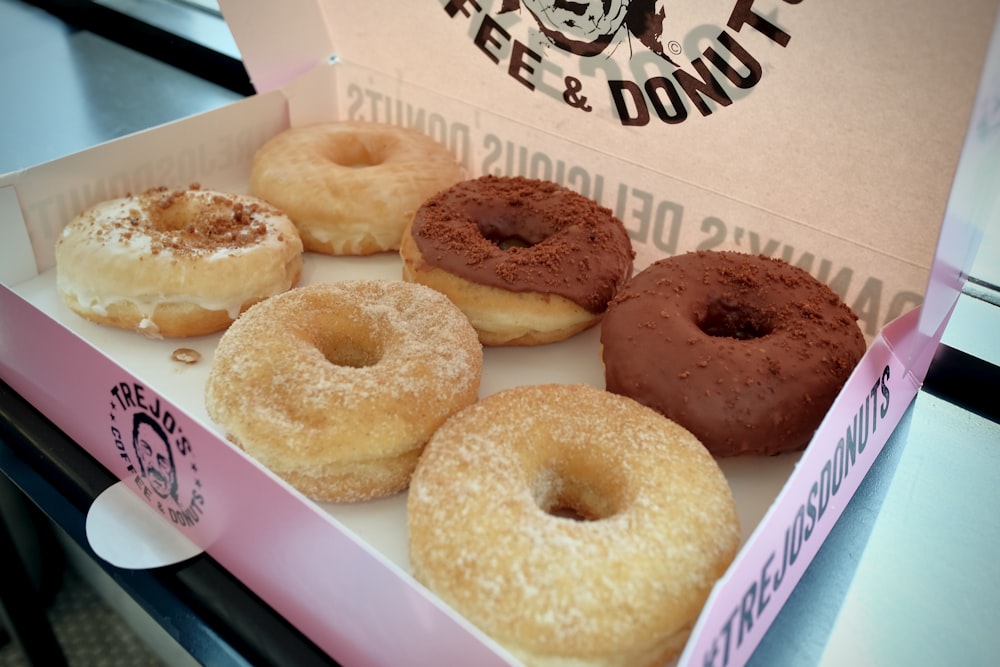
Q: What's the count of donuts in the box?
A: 6